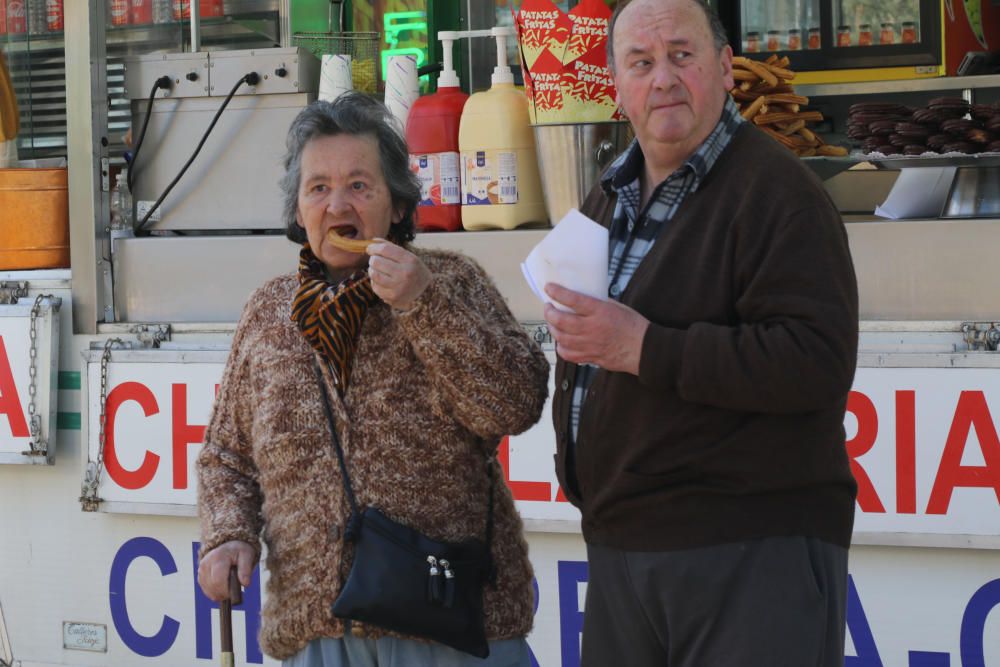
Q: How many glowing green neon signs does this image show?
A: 1